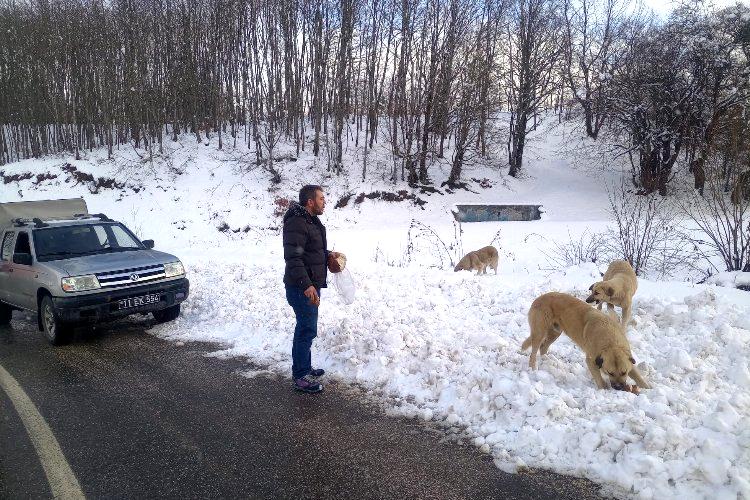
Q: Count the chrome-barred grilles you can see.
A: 1